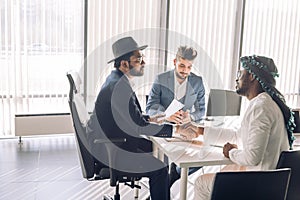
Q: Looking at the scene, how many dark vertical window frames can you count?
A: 3